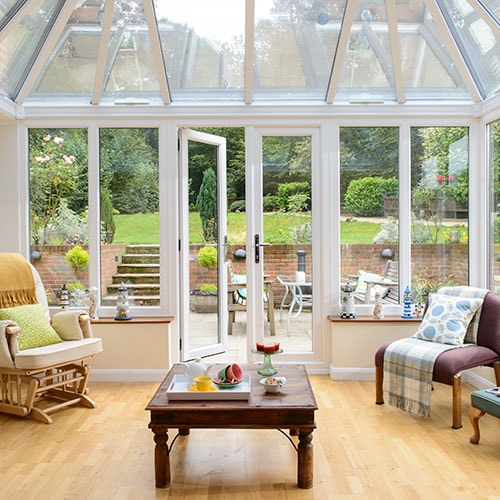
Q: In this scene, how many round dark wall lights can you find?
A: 3